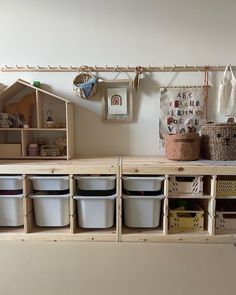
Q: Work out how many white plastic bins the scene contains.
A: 8